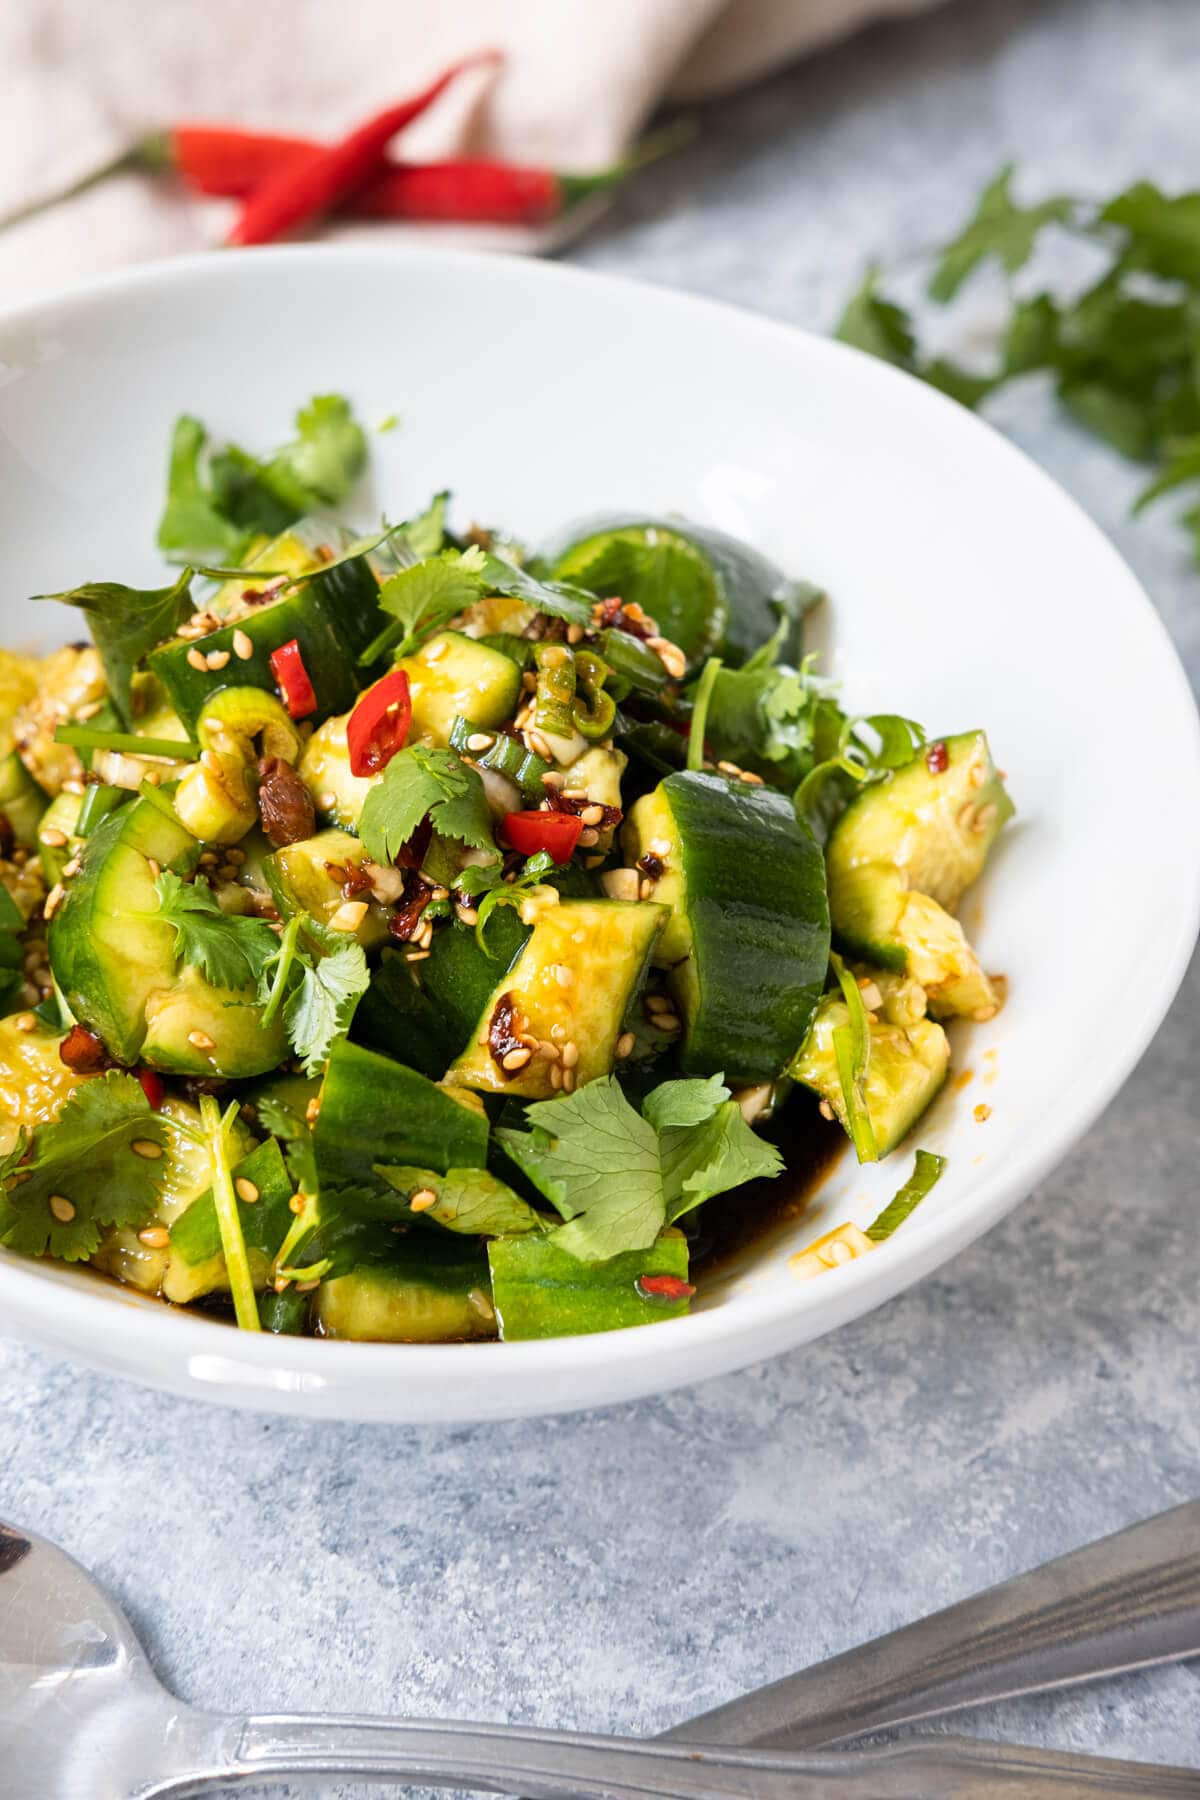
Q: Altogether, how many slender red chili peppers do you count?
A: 3